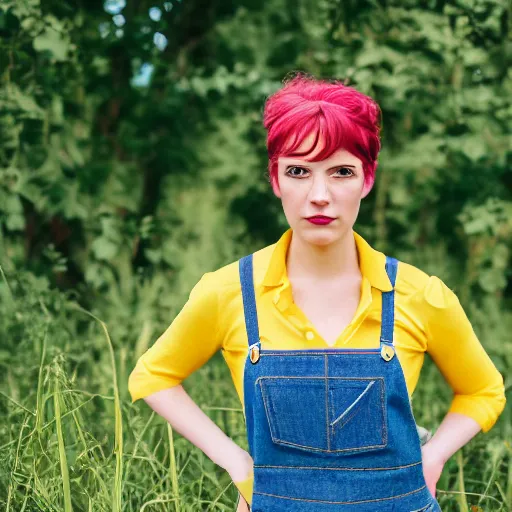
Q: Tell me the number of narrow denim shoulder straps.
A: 2